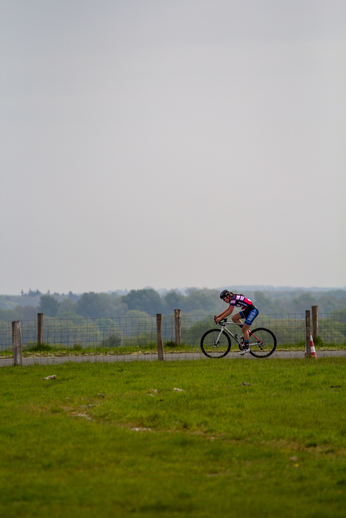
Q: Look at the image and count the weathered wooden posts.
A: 6